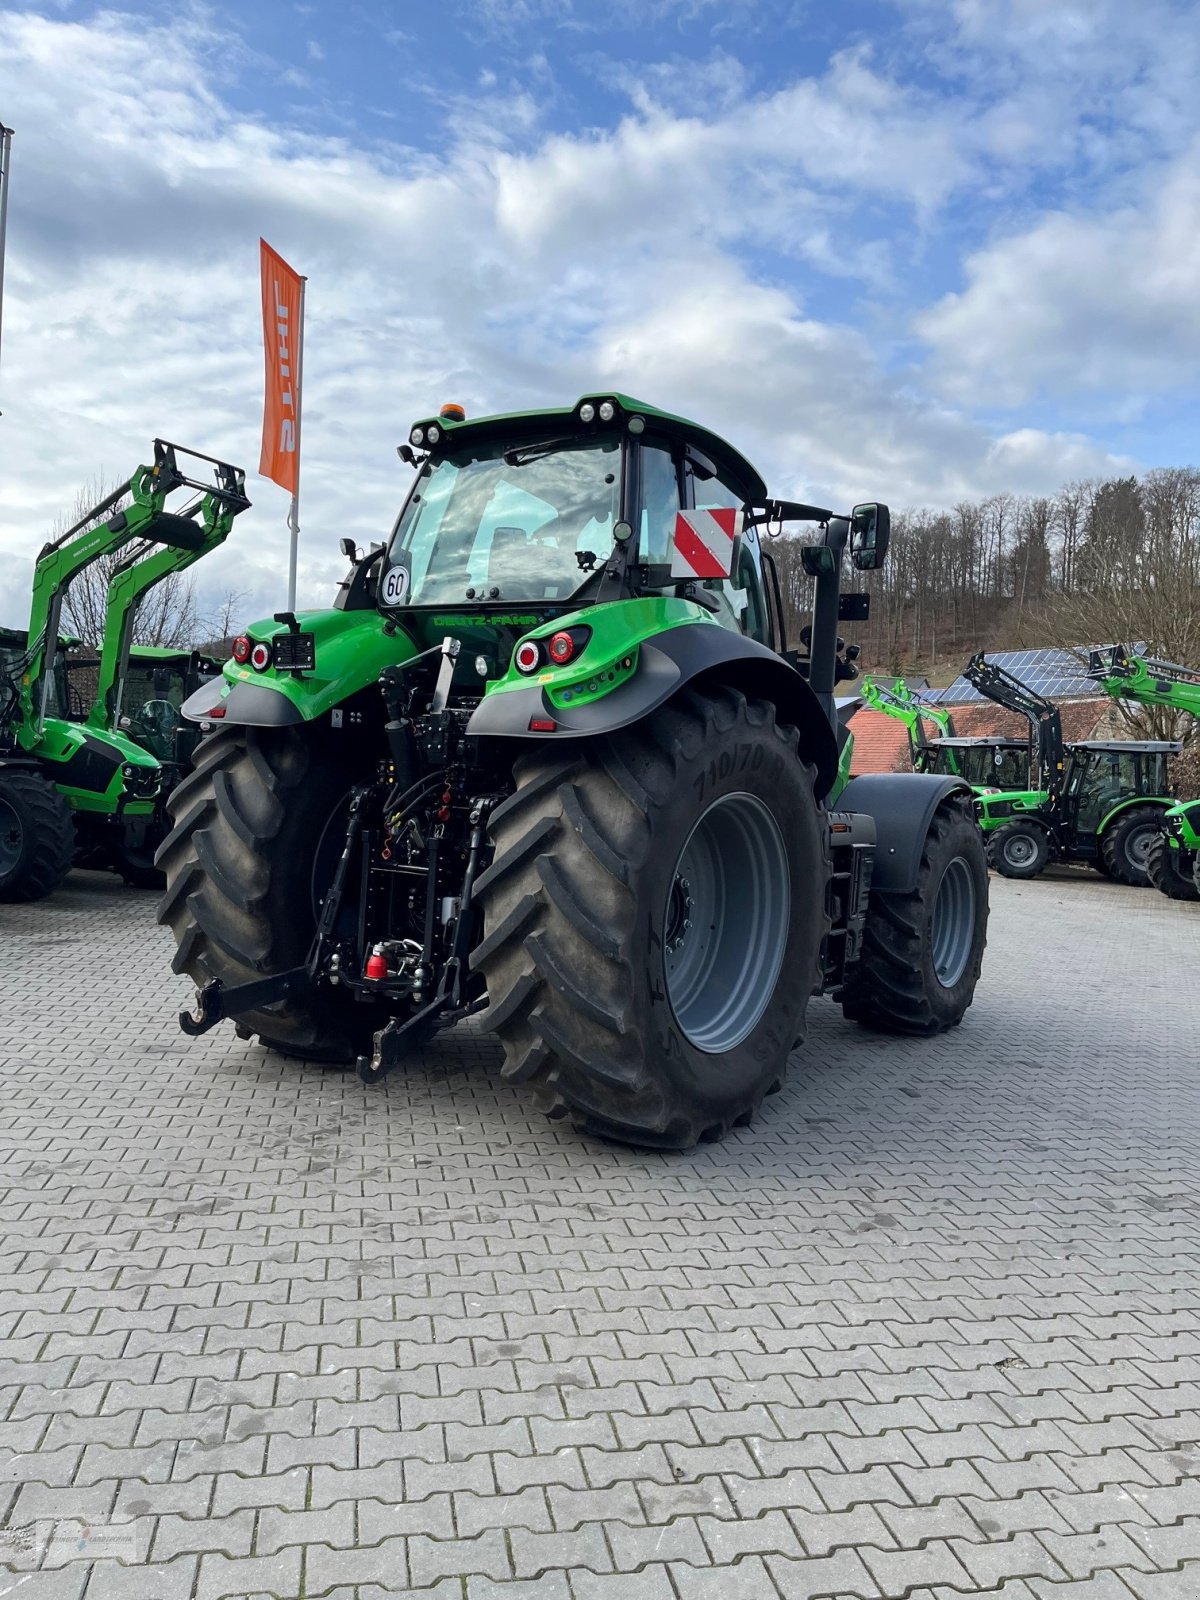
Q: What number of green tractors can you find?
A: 6